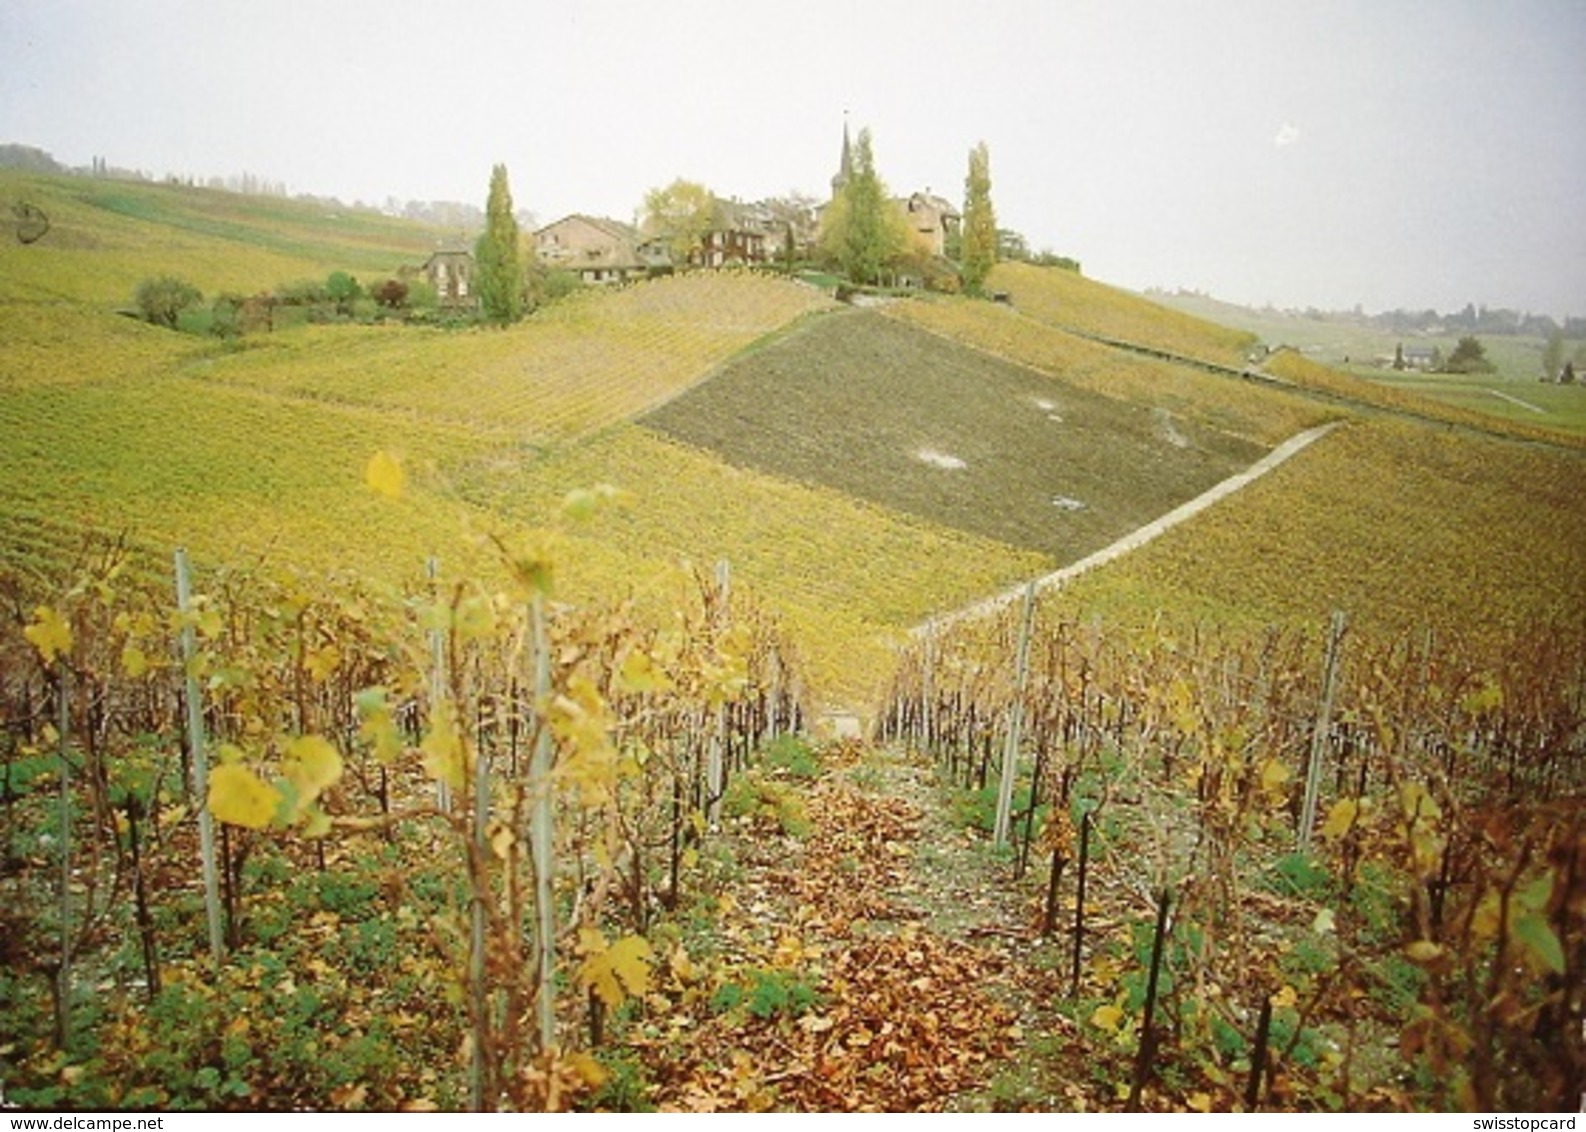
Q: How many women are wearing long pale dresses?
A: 0